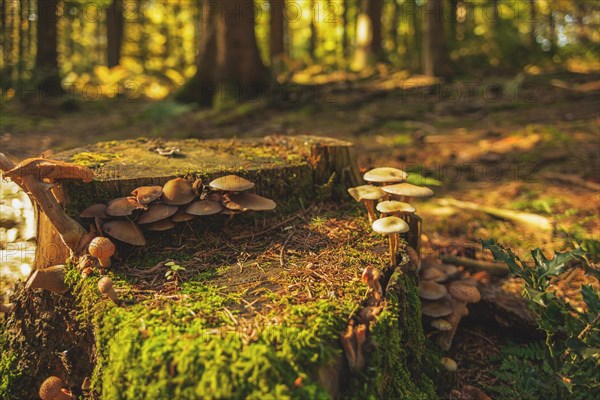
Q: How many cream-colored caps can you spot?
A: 5